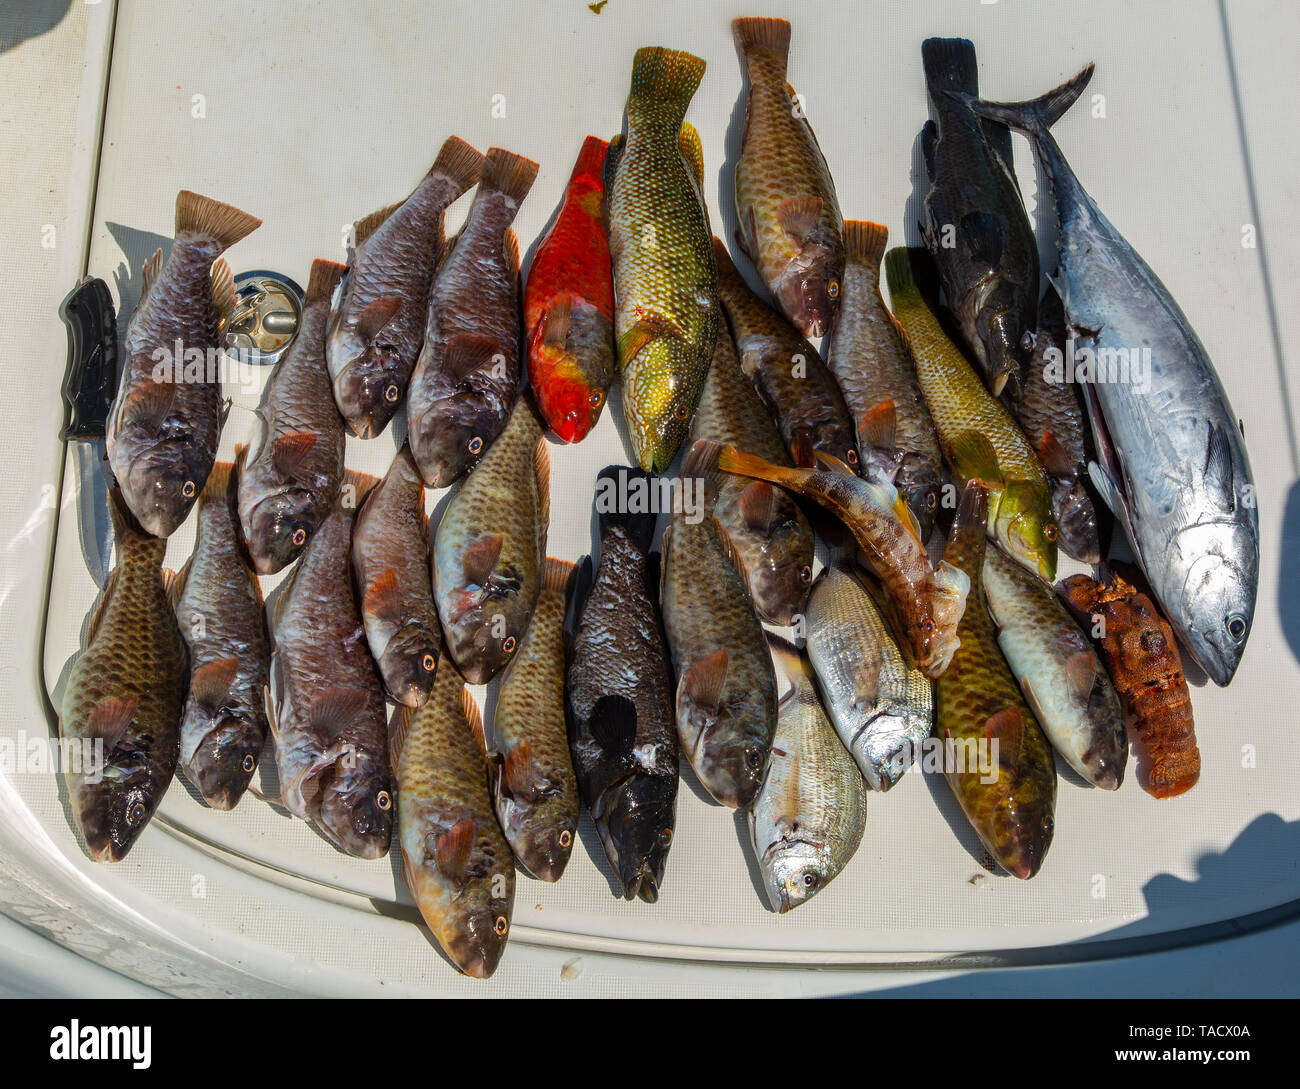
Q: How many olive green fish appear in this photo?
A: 2